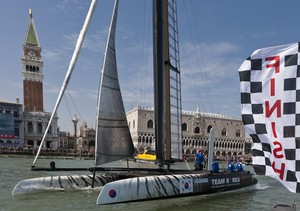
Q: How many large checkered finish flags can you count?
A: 1